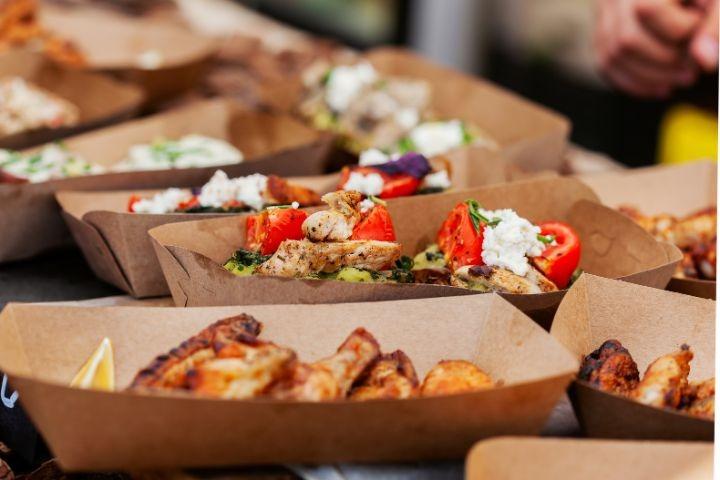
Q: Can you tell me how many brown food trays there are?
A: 10